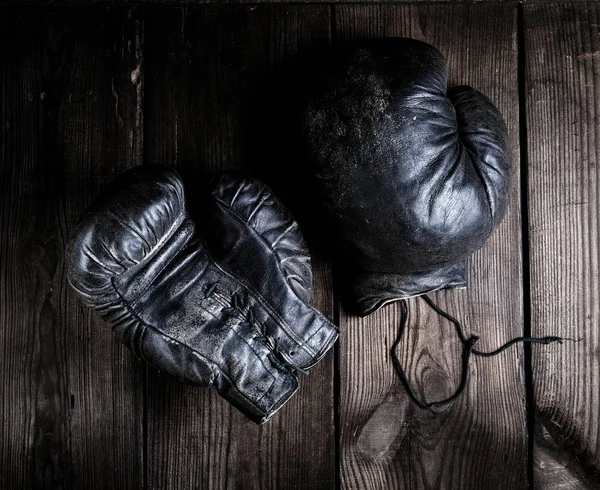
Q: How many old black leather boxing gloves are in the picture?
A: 2